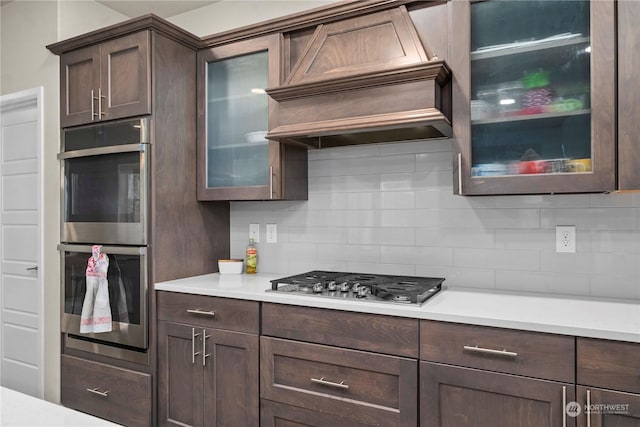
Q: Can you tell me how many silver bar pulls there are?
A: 12